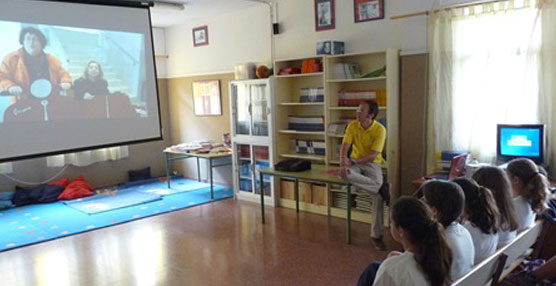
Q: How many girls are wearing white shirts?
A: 5